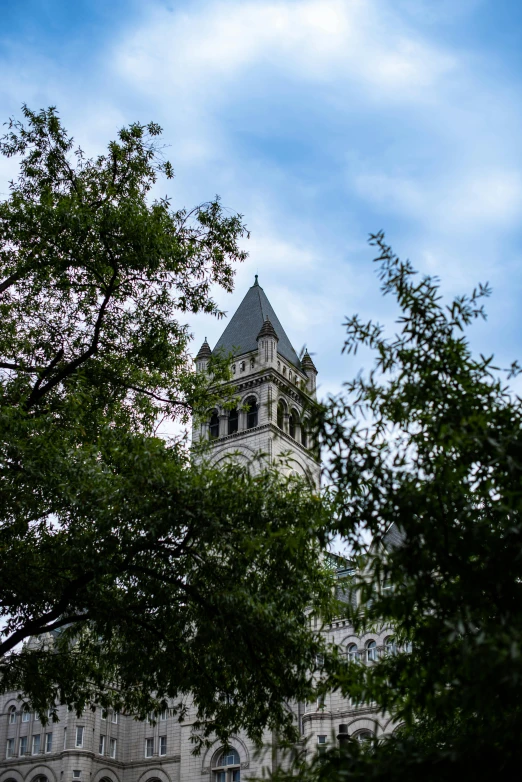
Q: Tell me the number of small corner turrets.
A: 3